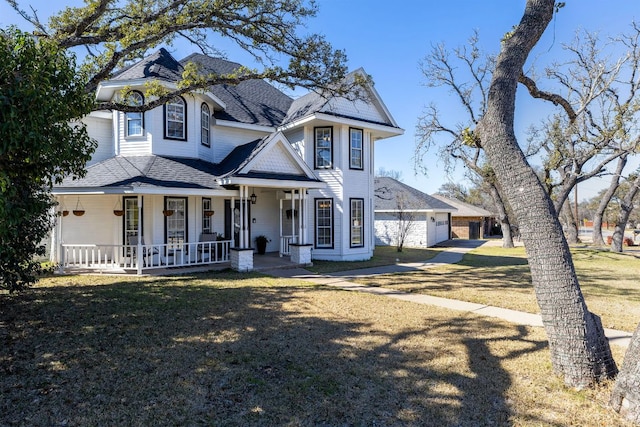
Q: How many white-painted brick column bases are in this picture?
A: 2